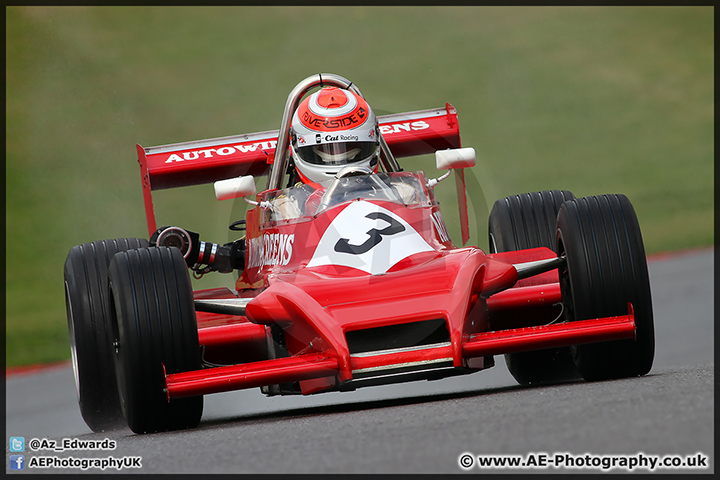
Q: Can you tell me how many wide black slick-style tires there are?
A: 4